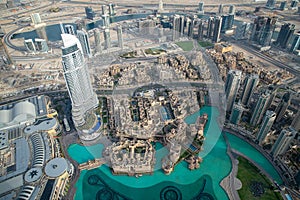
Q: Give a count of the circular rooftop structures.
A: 2